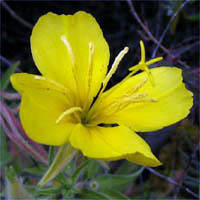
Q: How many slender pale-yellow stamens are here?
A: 8